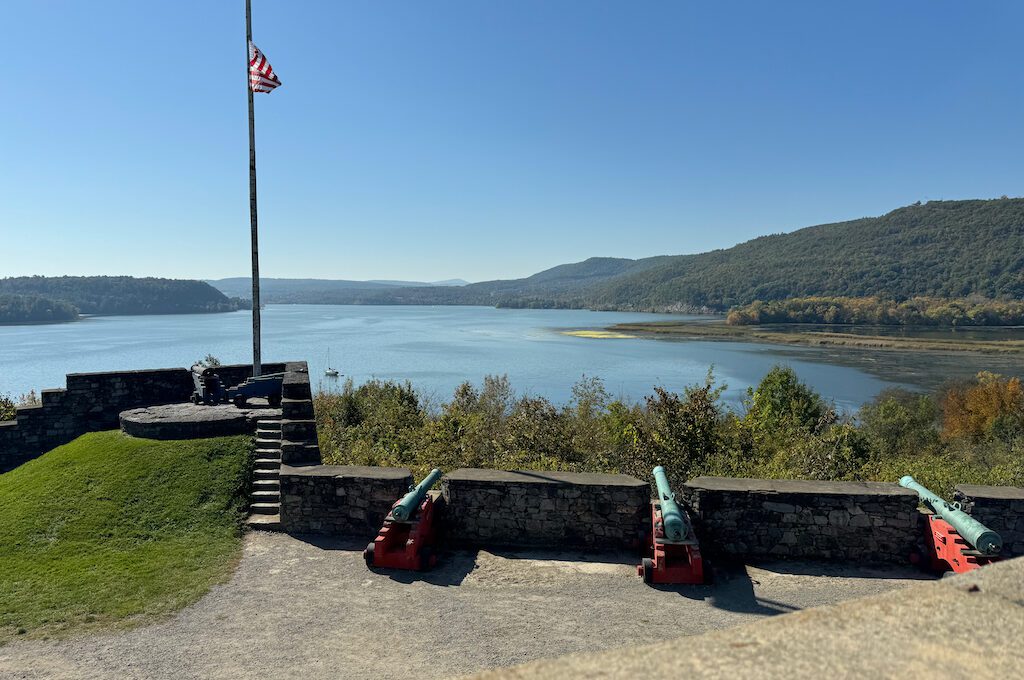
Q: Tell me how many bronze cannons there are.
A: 3